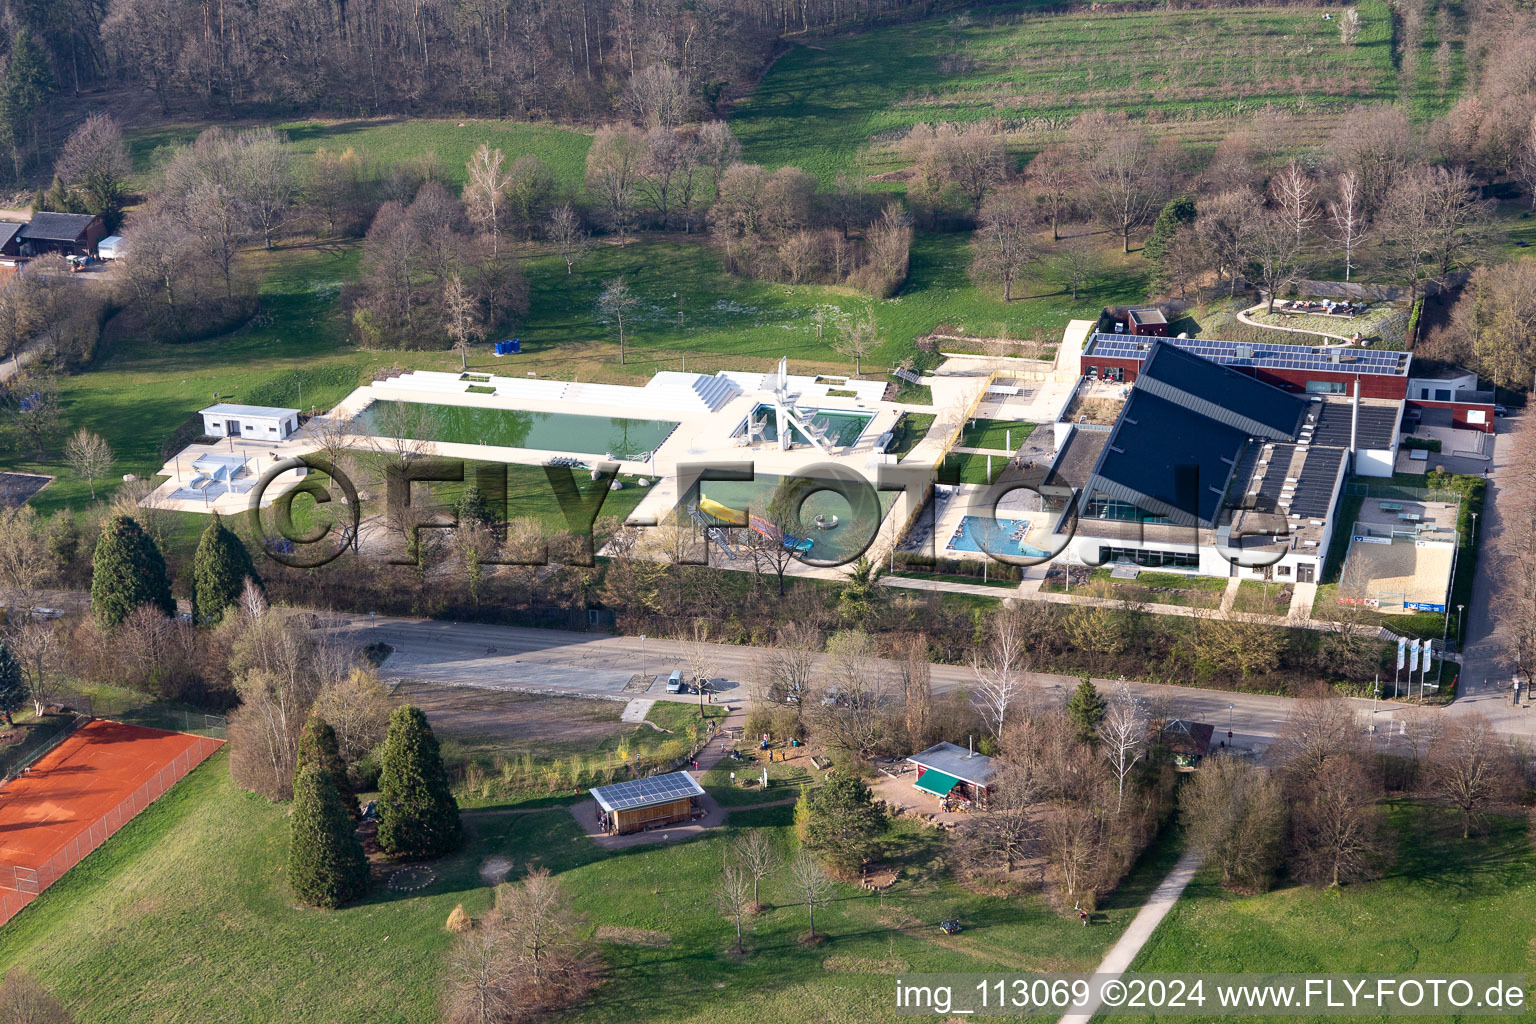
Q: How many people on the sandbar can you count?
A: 0